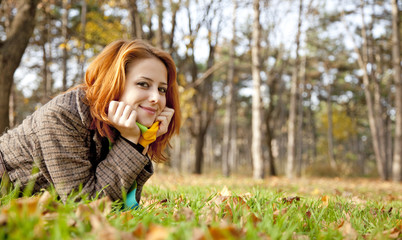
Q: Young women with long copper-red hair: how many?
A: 1